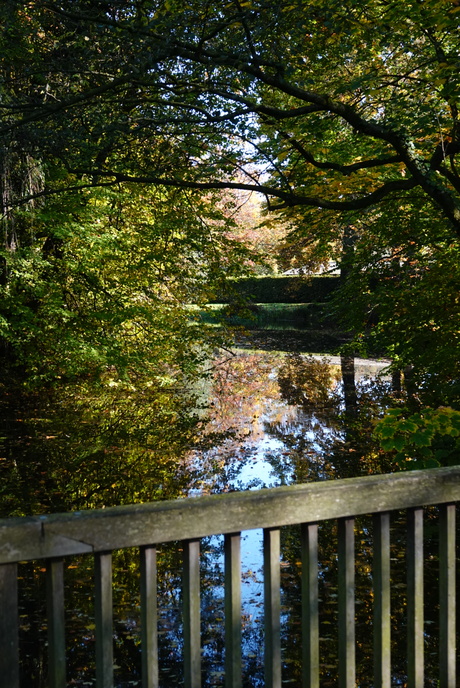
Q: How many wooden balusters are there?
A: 12